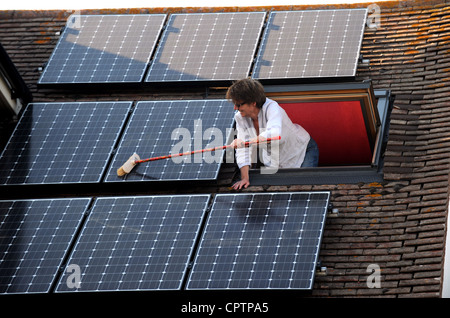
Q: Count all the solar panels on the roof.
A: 8